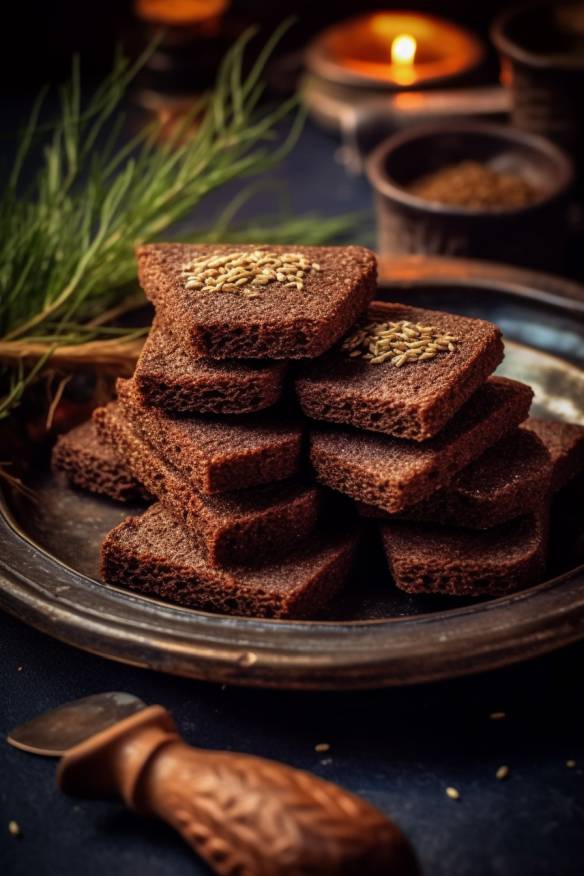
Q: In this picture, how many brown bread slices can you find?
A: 11